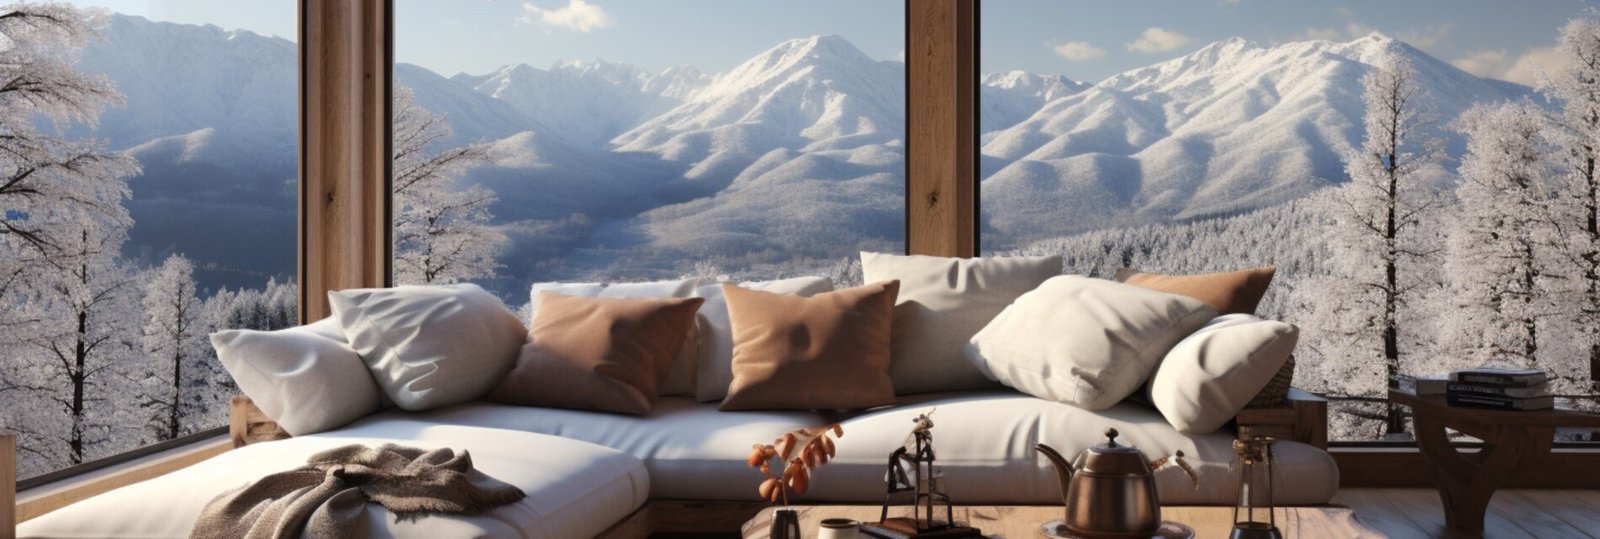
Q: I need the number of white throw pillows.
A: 7